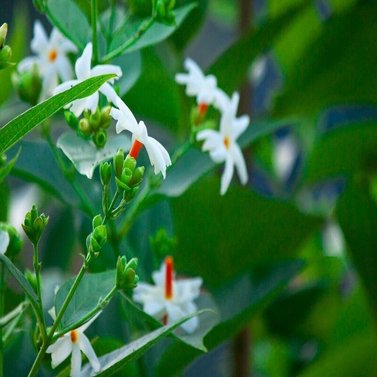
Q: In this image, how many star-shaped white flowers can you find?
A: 7